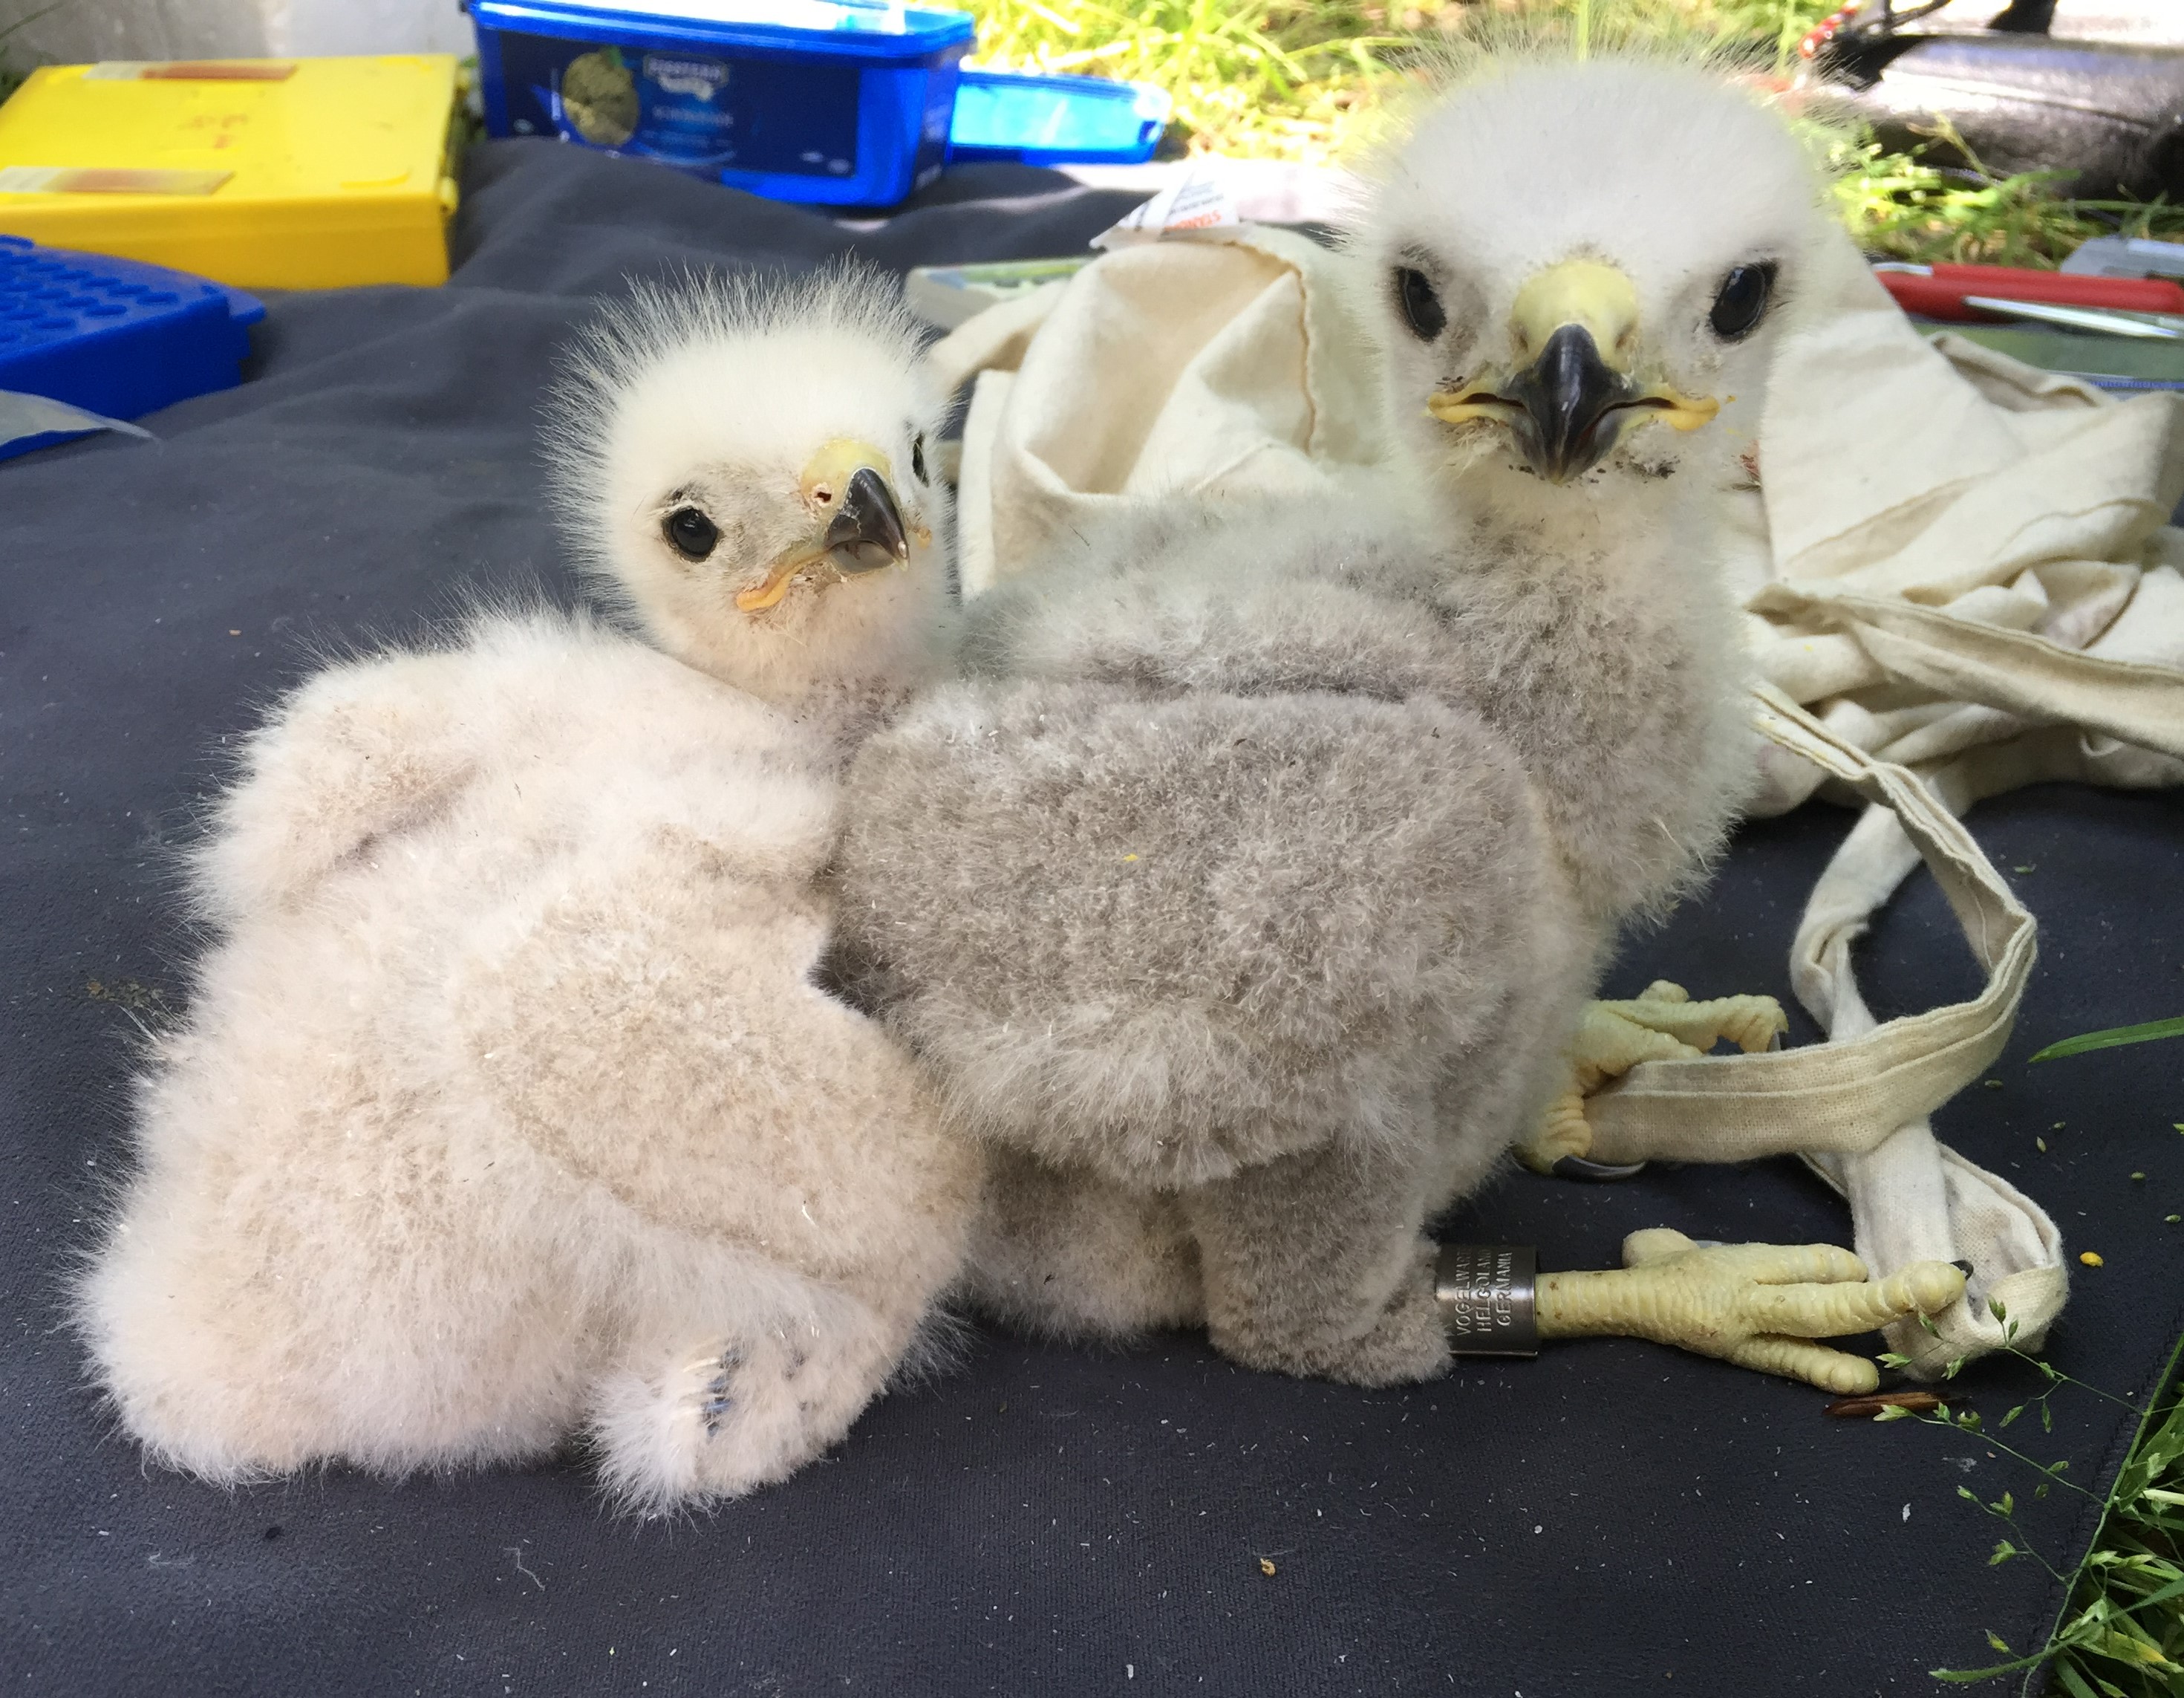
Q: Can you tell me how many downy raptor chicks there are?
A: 2